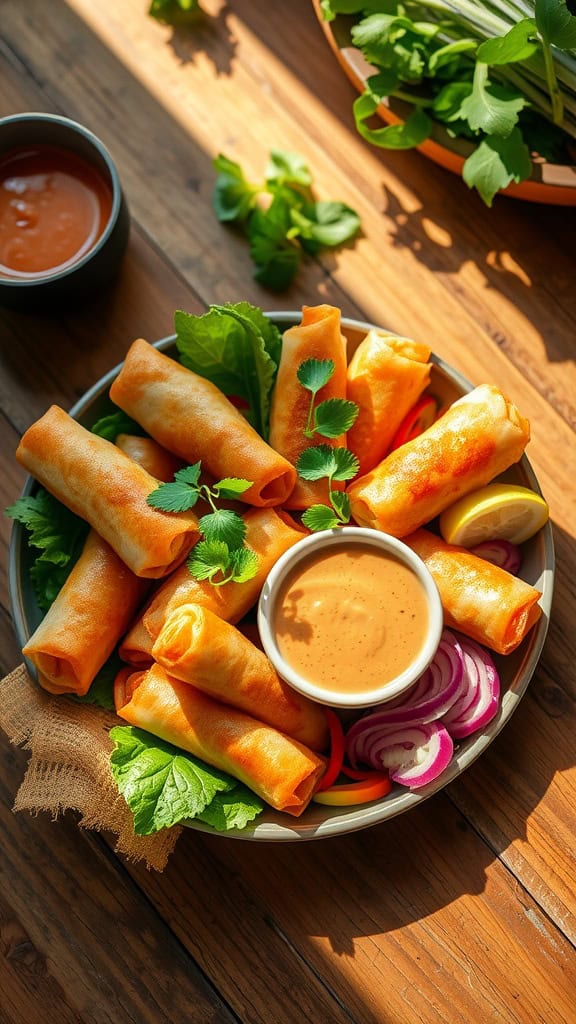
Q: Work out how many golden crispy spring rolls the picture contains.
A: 11